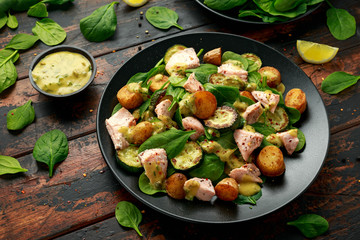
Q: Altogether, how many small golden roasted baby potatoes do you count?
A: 11